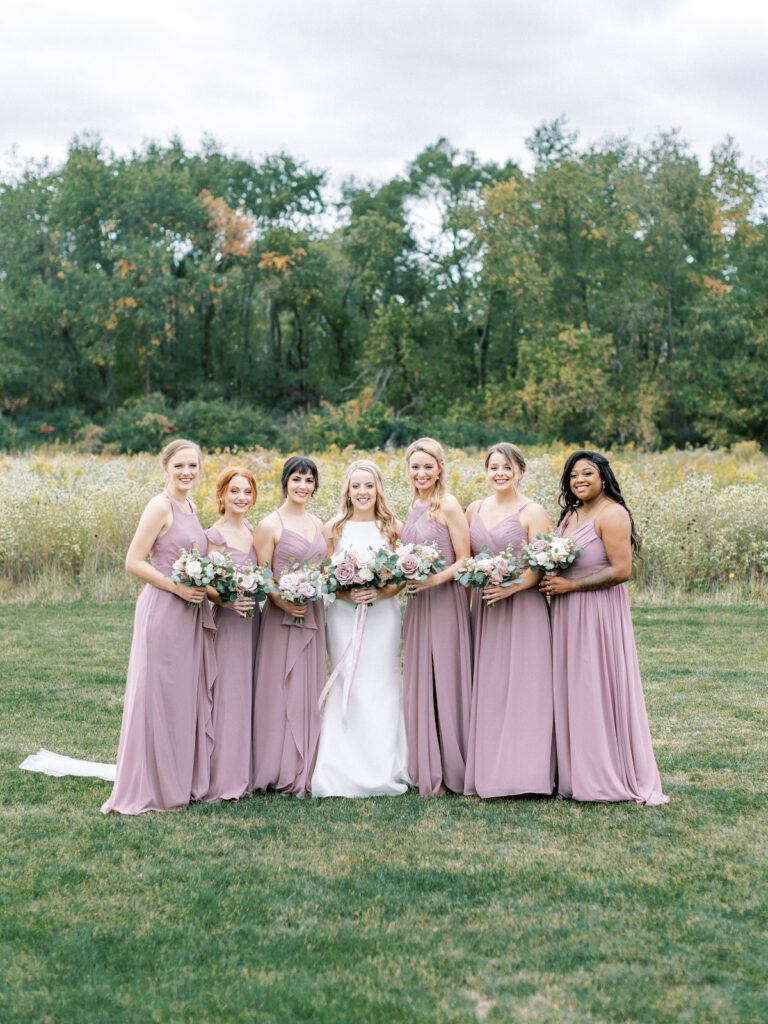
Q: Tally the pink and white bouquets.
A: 7